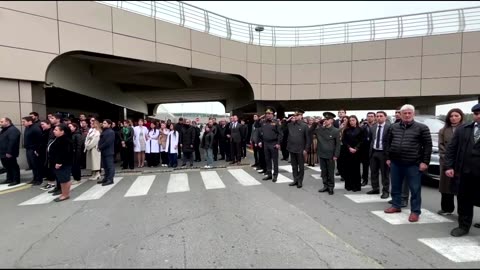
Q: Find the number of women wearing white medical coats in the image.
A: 4